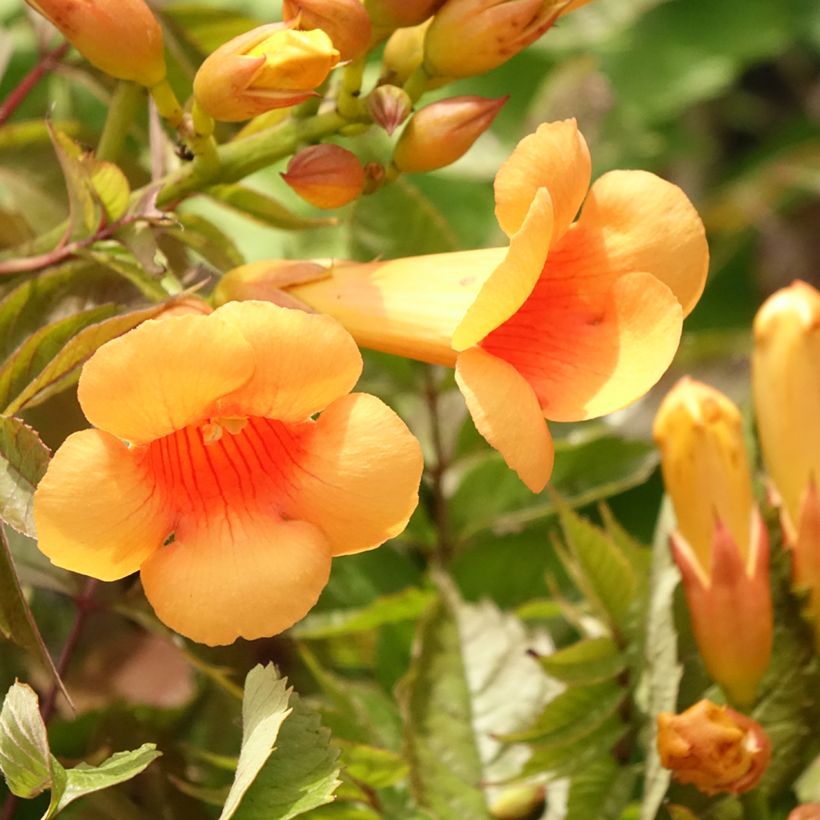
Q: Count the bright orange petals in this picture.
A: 10